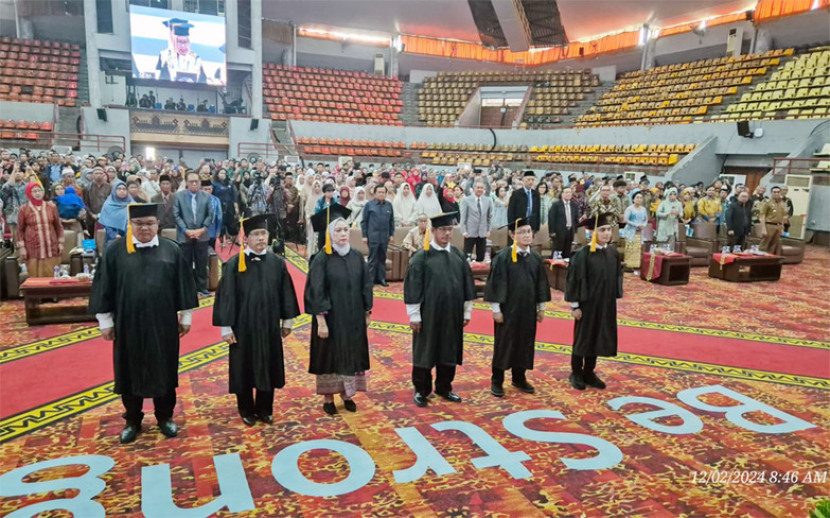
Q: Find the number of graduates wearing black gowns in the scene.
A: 6